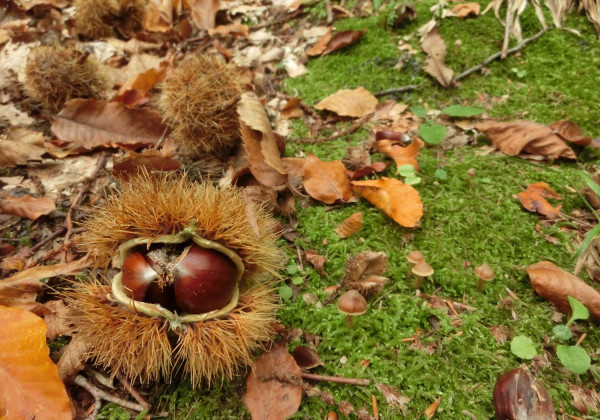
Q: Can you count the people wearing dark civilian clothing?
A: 0